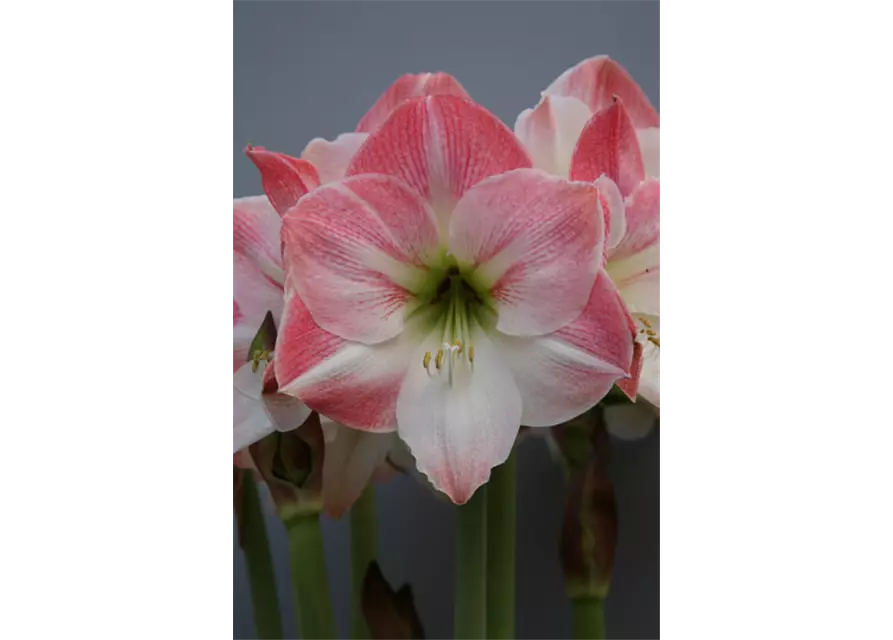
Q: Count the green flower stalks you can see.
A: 6